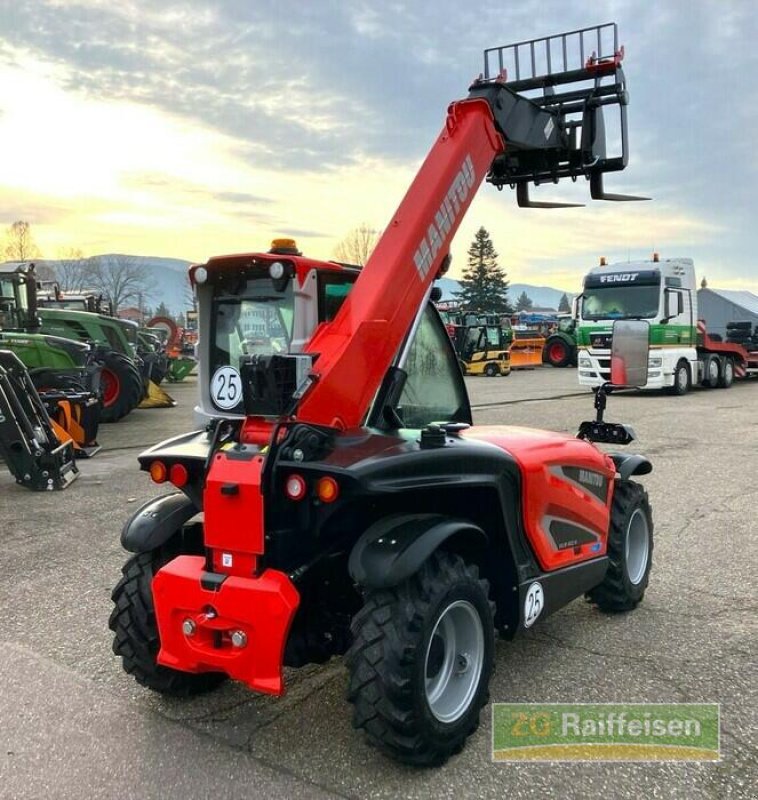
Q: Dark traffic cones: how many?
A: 0